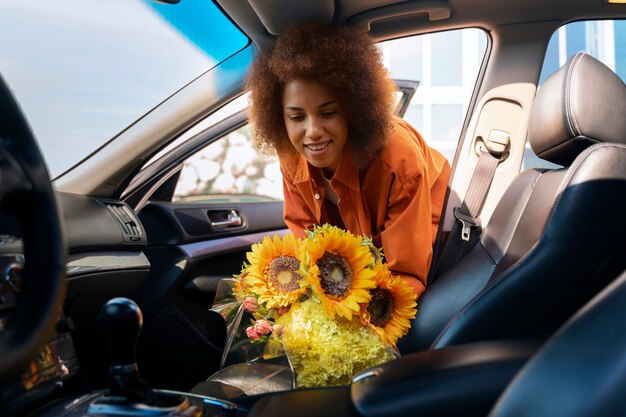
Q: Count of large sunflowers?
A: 3